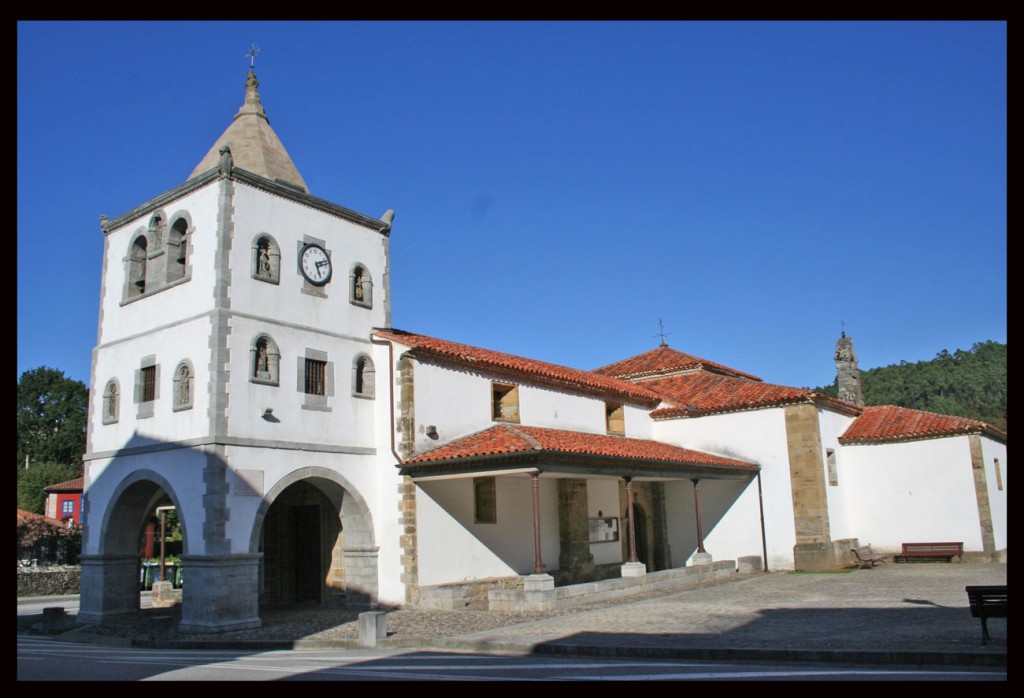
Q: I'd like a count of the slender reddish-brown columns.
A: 3